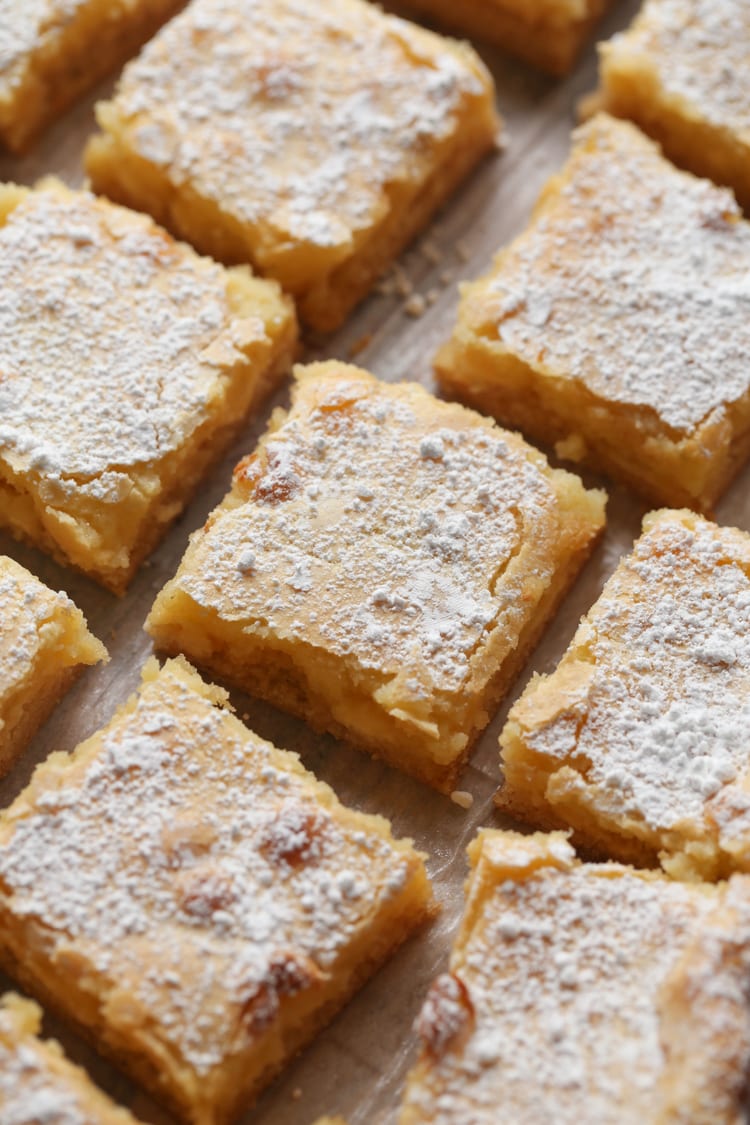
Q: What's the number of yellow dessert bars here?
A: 12